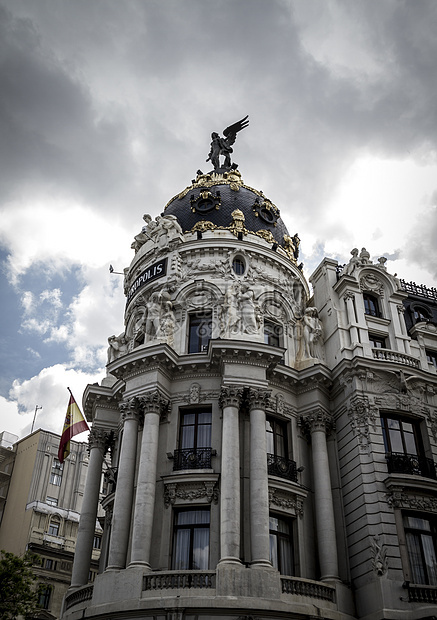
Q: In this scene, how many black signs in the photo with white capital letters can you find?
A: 1